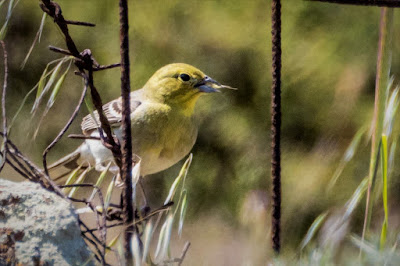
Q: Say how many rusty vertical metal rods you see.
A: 2